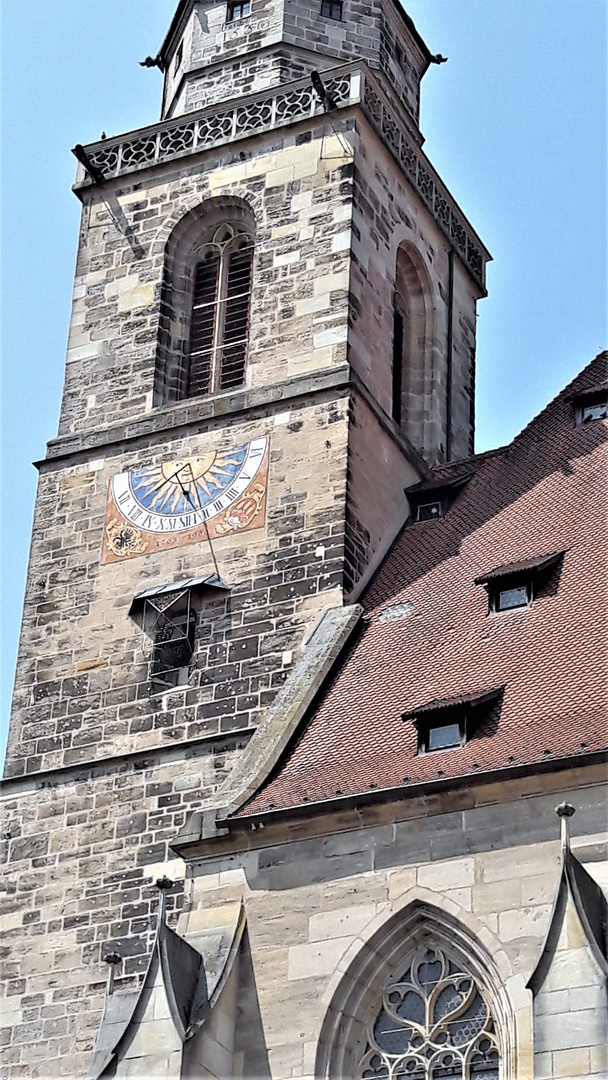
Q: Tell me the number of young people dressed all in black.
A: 0